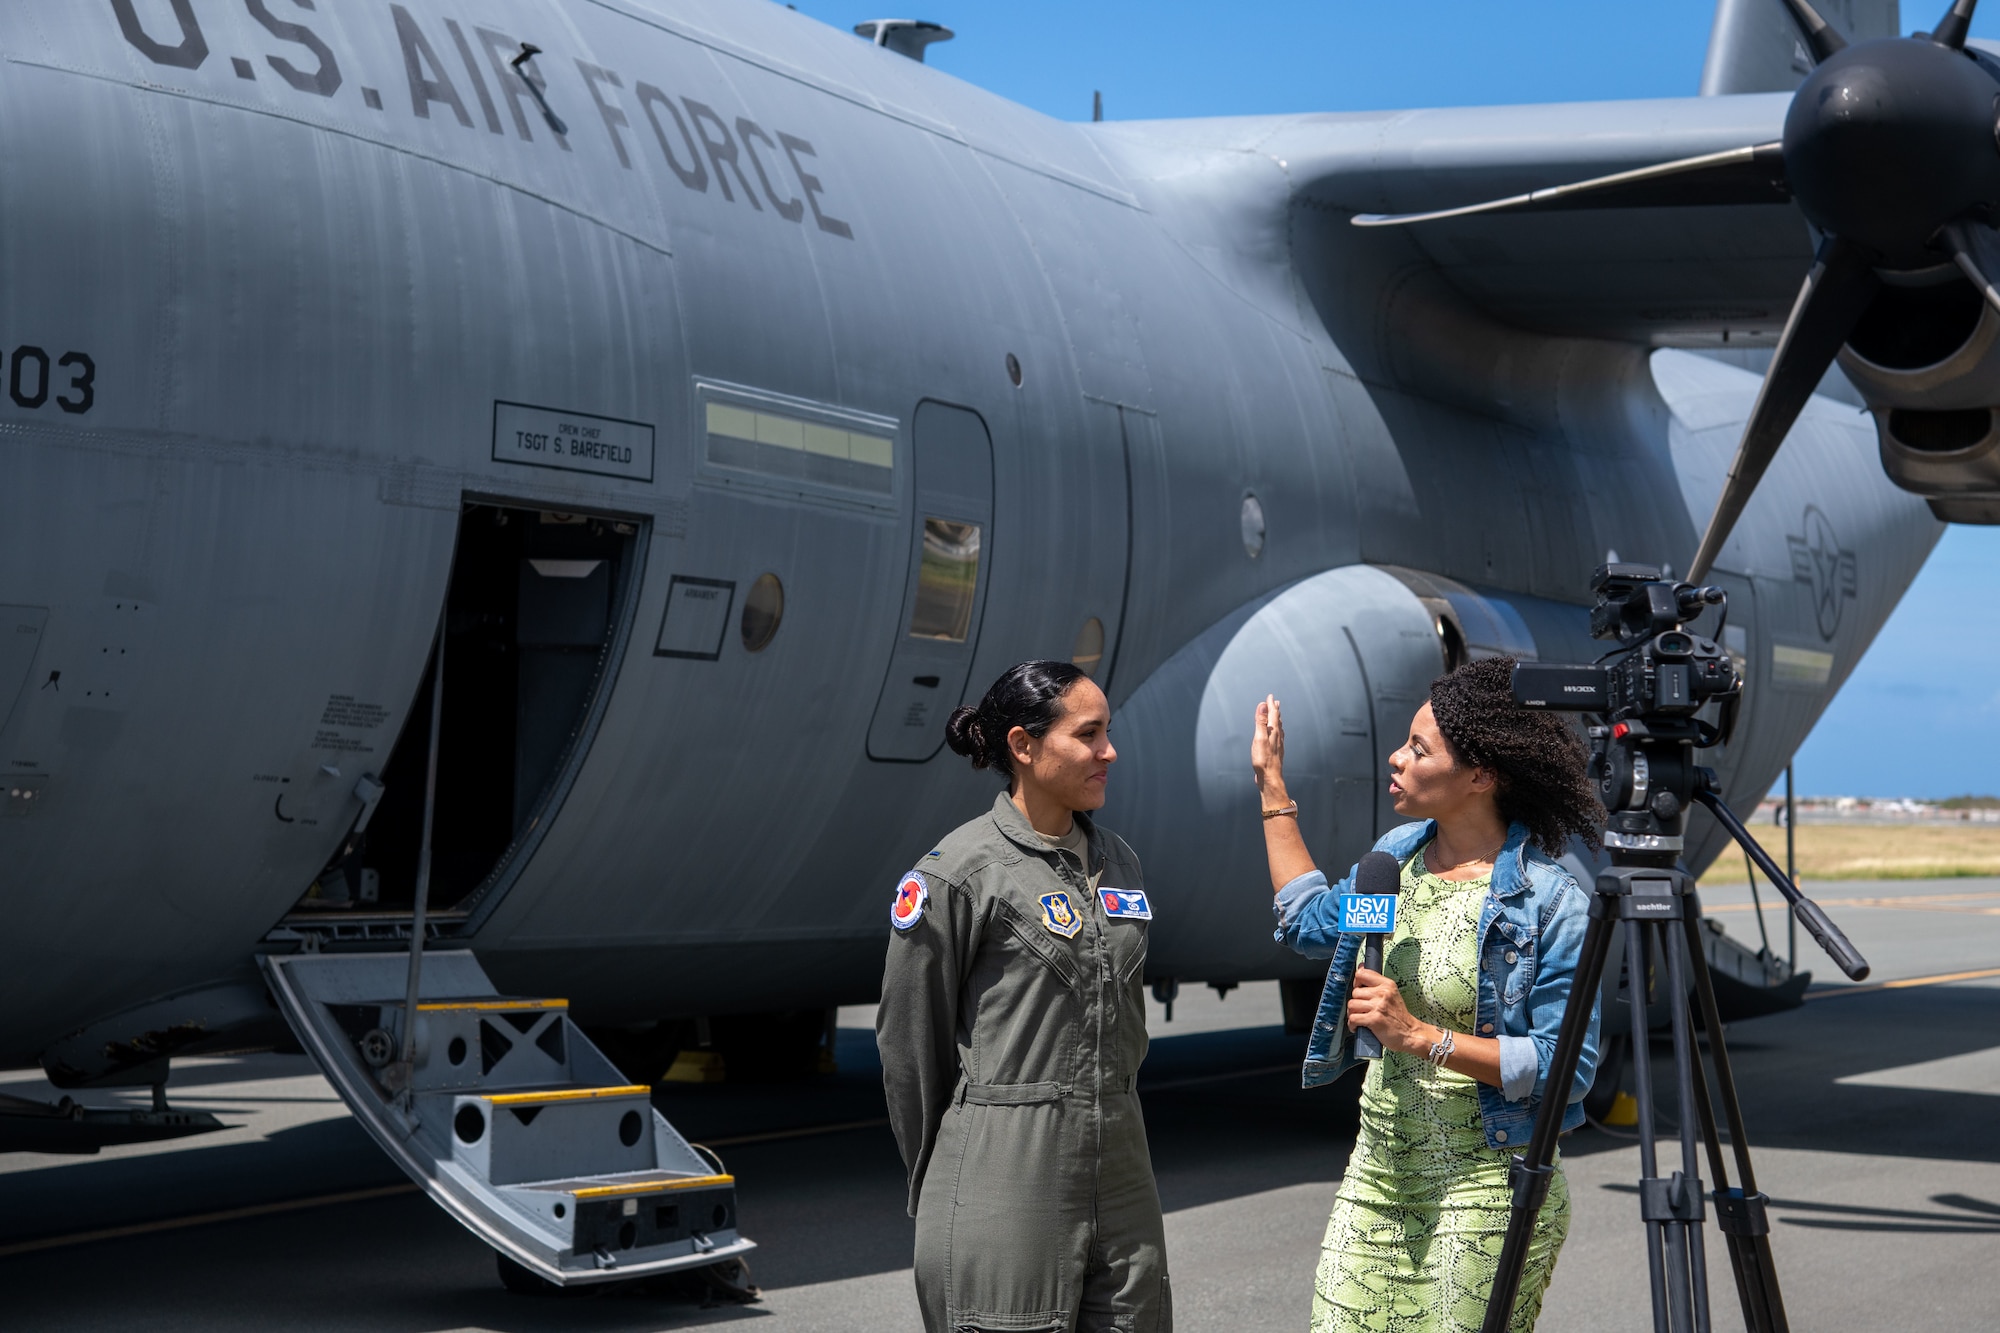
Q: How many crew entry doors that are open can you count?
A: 1